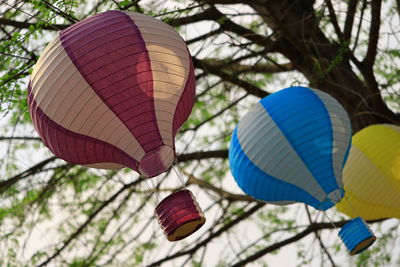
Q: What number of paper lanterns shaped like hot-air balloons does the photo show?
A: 3